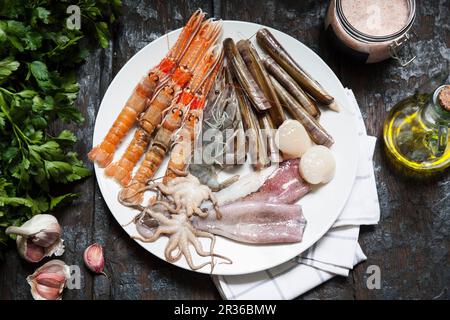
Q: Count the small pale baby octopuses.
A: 2